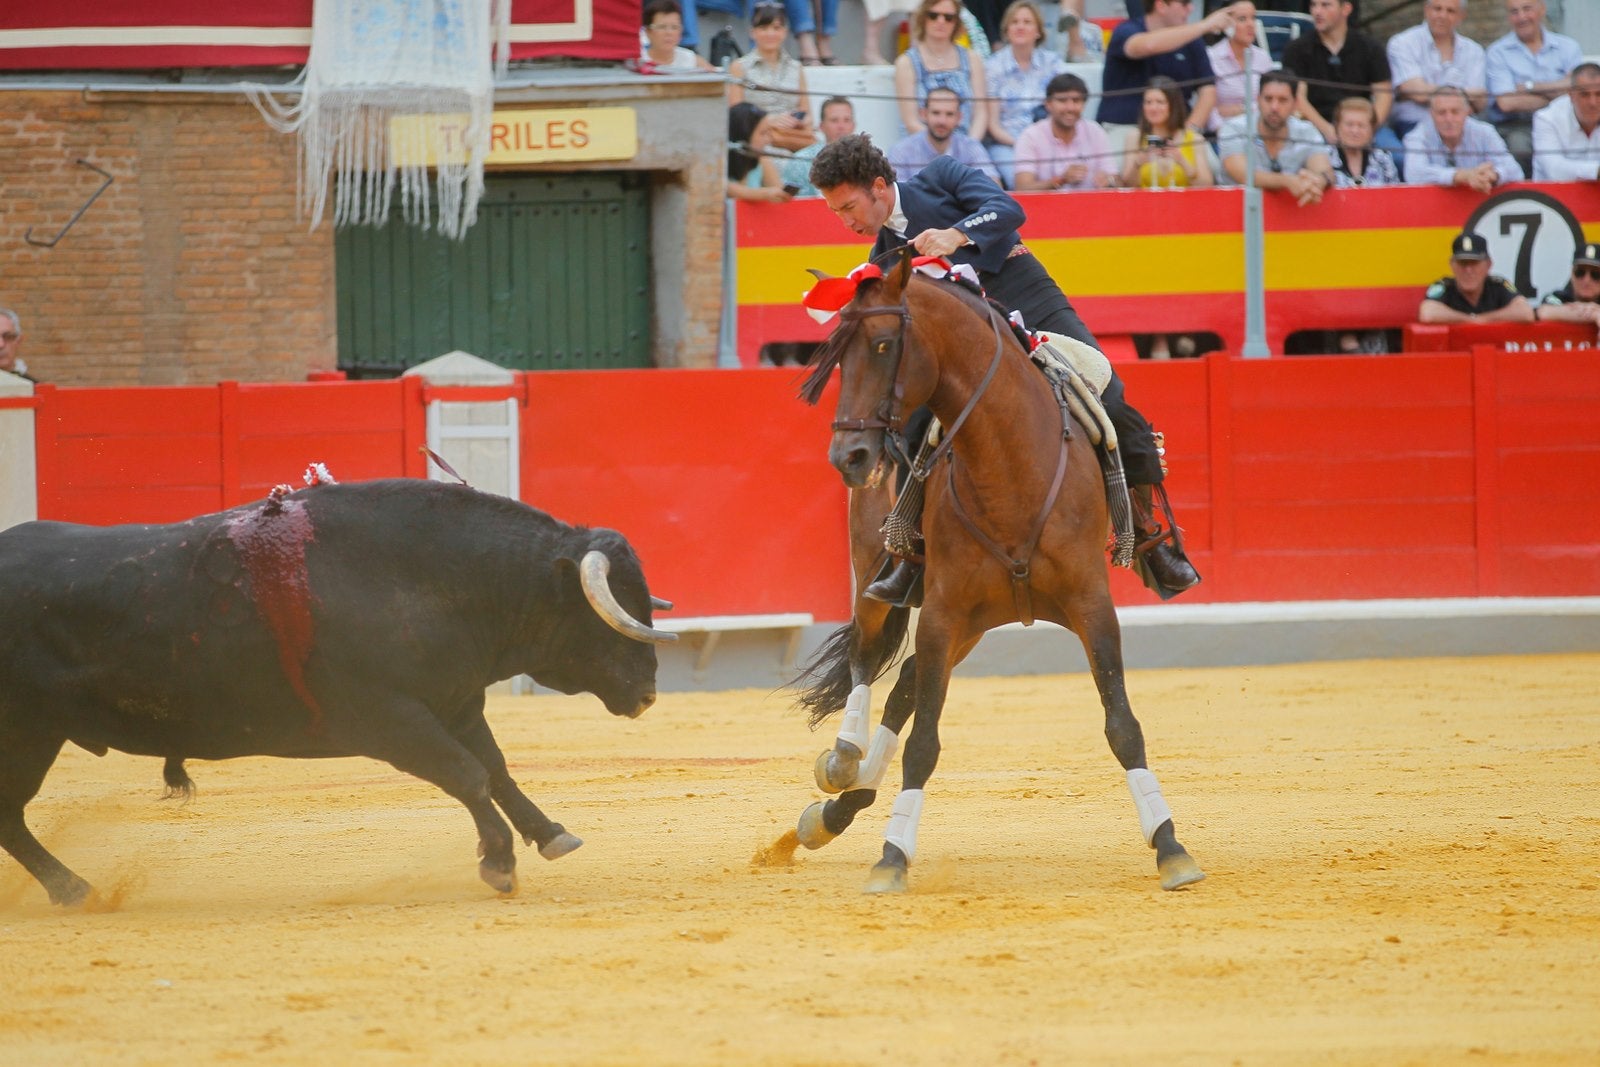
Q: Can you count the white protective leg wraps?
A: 4